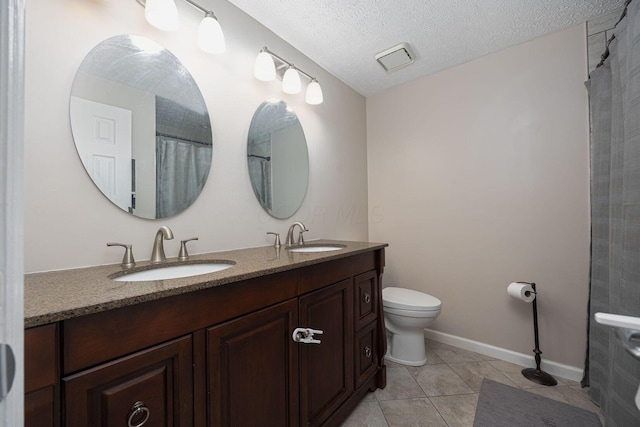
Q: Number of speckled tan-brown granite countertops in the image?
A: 1